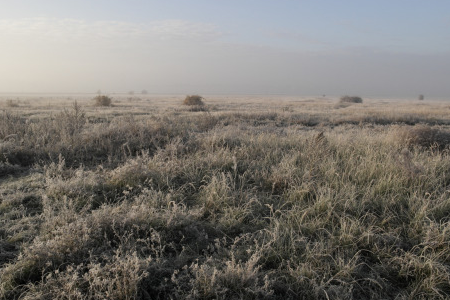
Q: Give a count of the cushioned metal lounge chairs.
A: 0